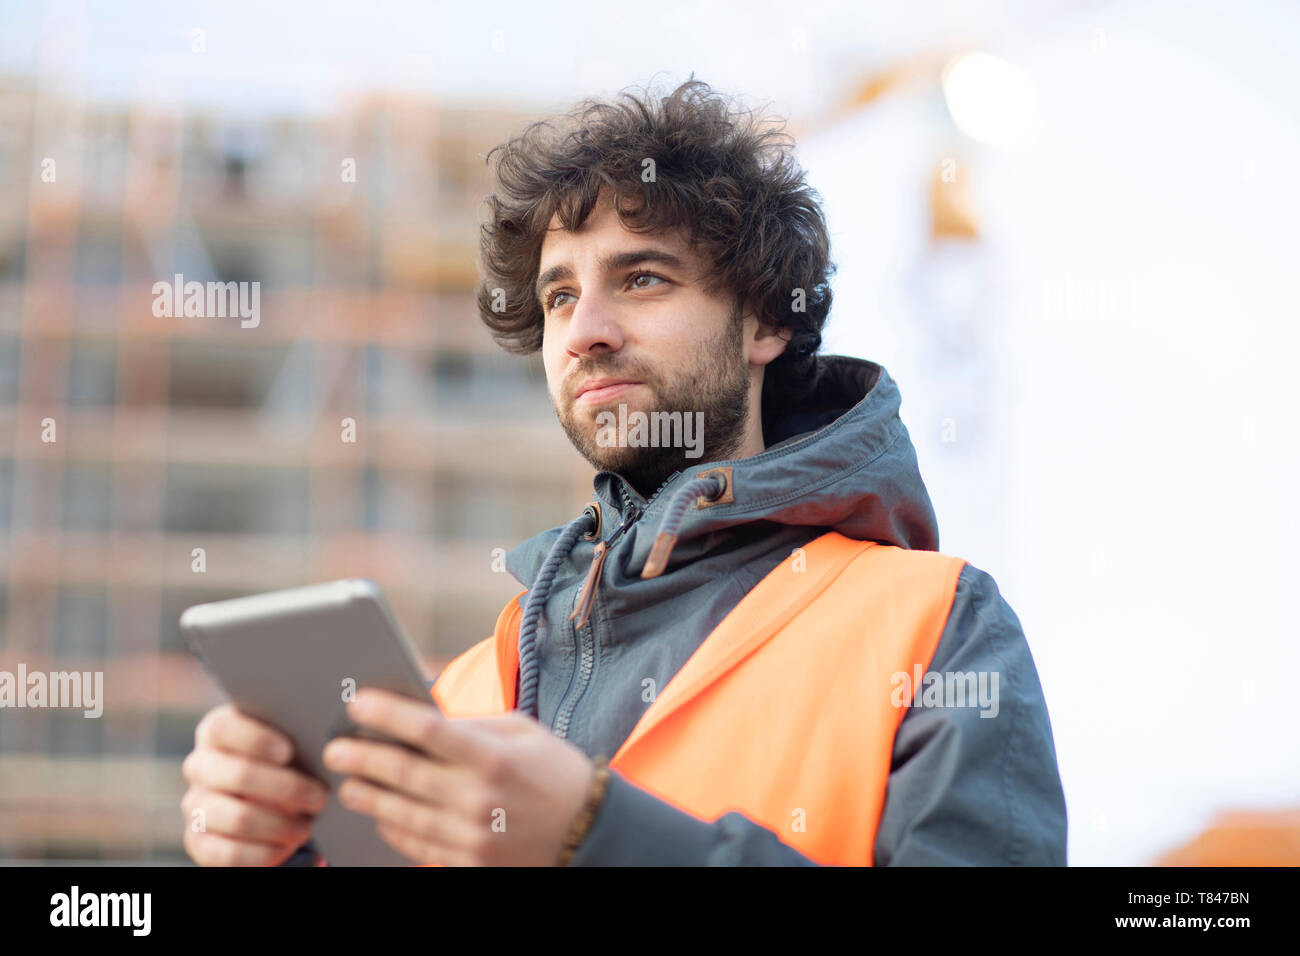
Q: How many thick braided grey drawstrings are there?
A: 2